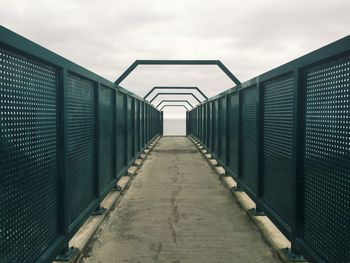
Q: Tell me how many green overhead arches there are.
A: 5